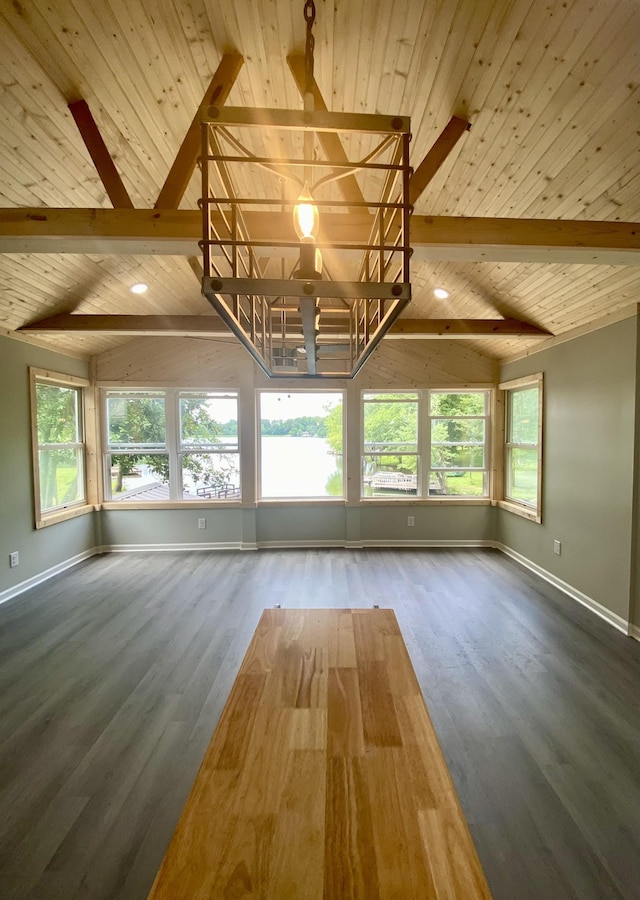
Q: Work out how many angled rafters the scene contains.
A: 4